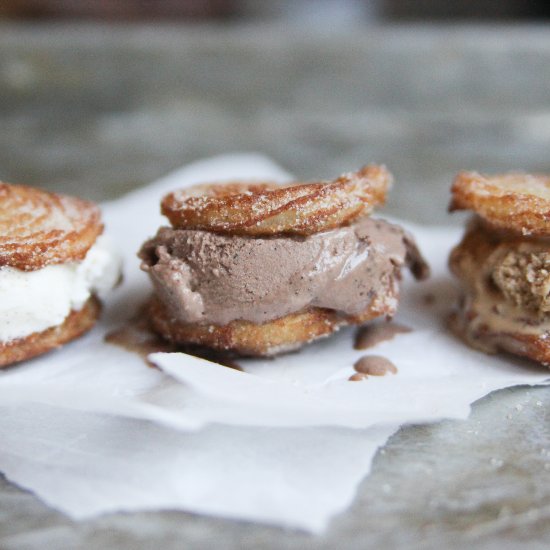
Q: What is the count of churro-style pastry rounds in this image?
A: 6